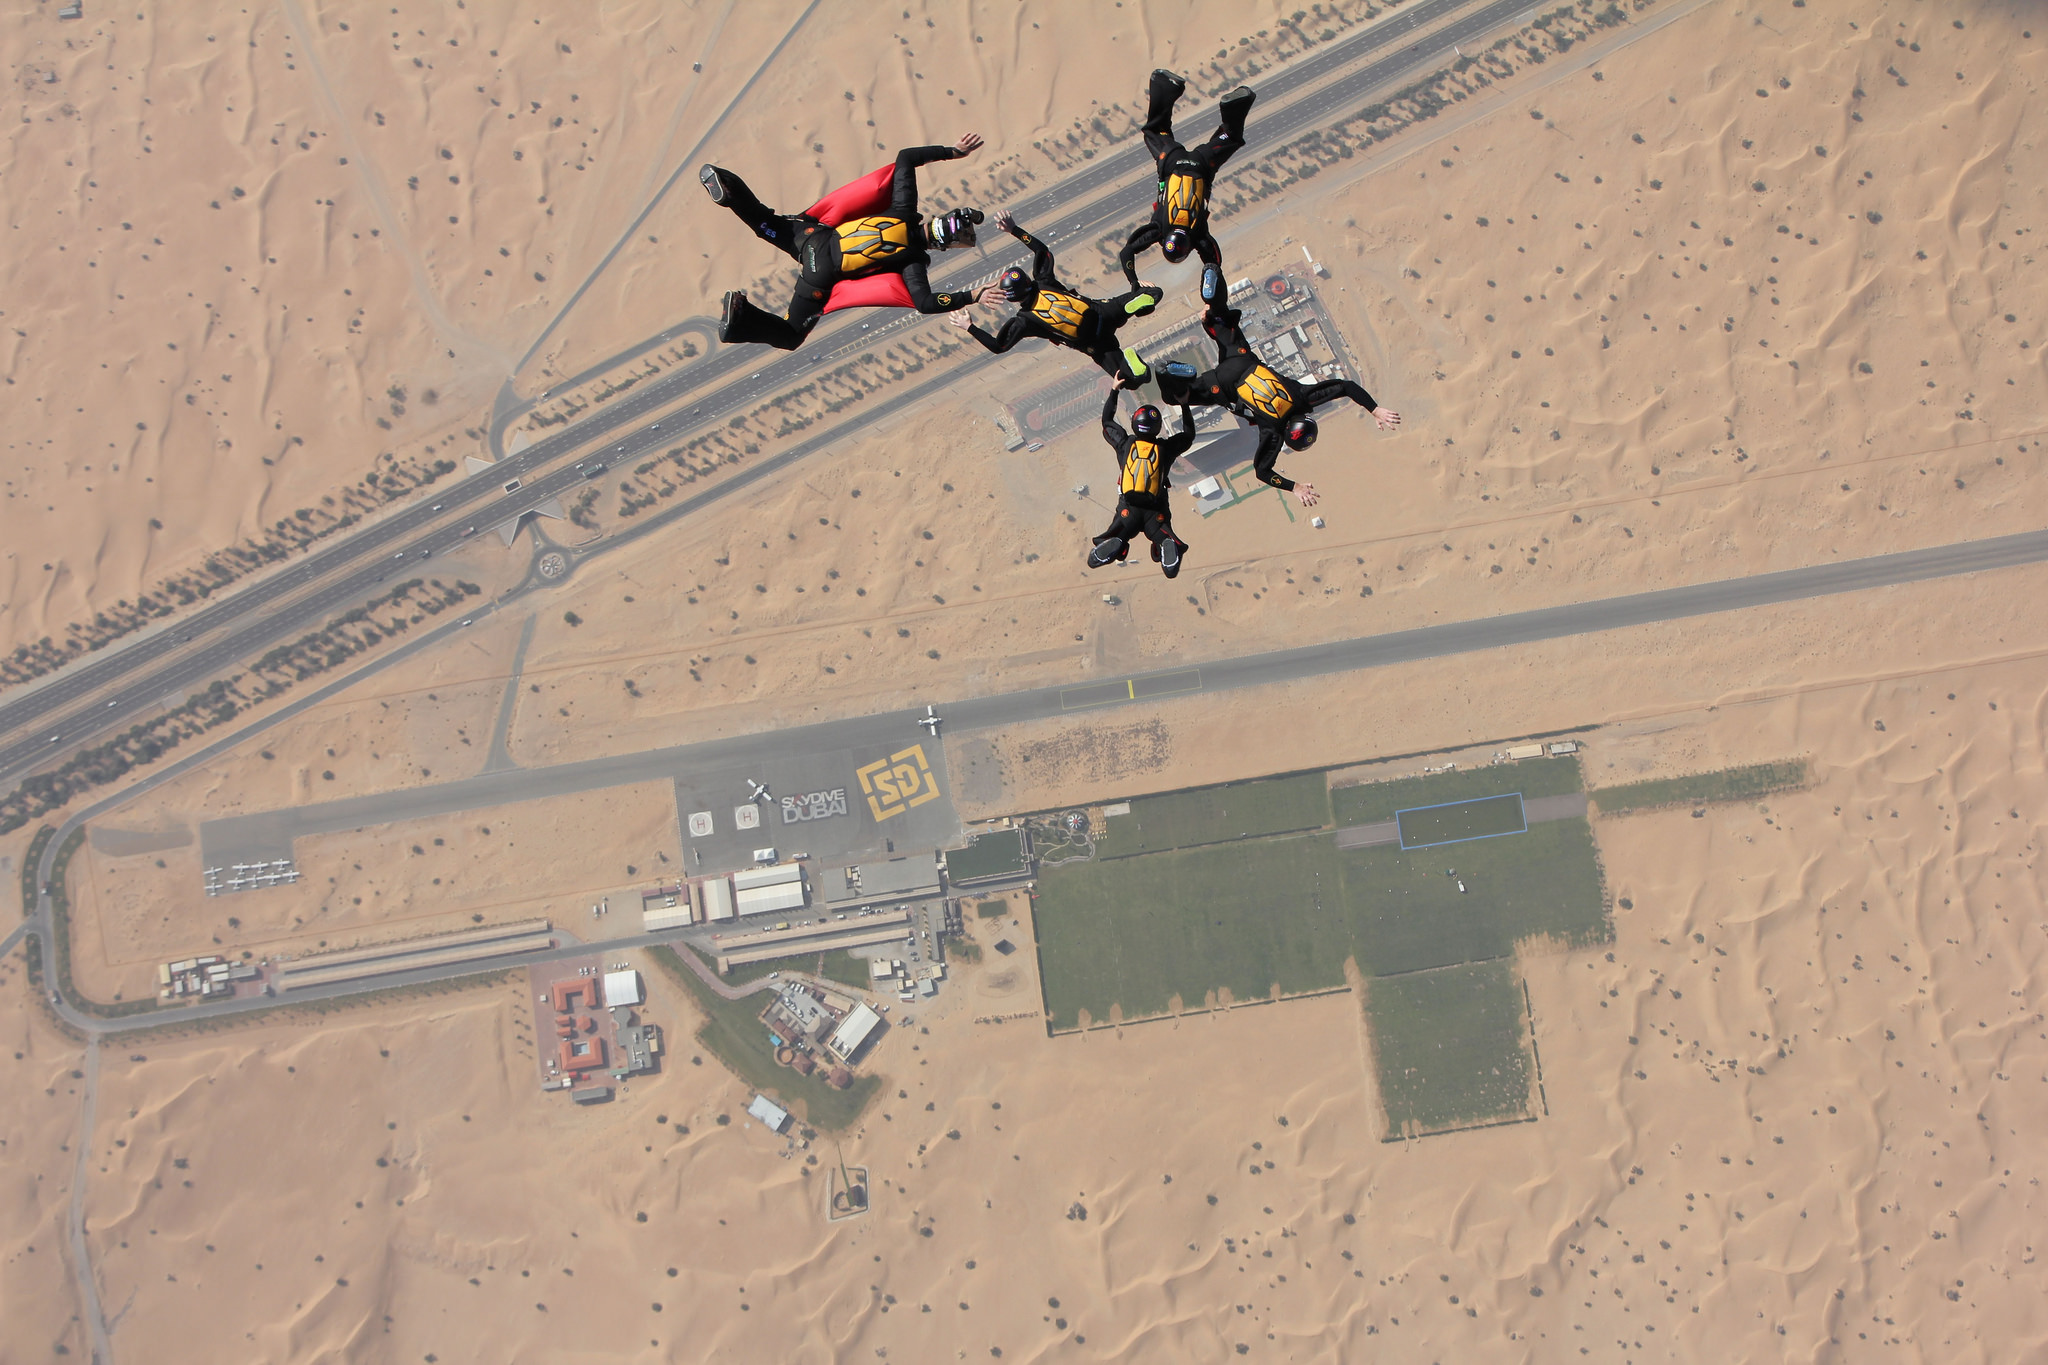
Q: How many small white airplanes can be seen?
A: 11